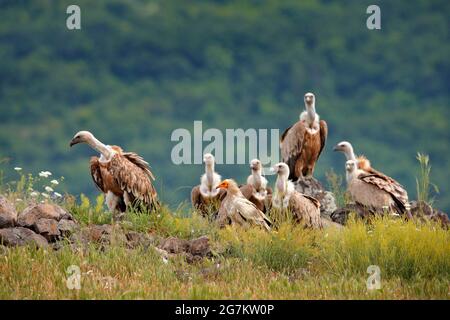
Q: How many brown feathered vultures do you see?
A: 7